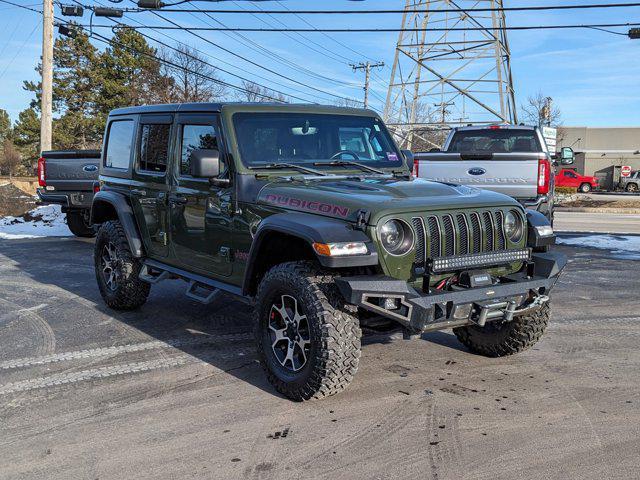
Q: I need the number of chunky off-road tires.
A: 3